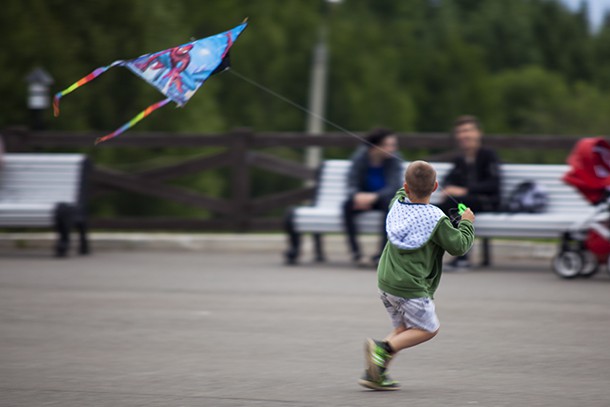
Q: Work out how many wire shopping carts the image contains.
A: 0